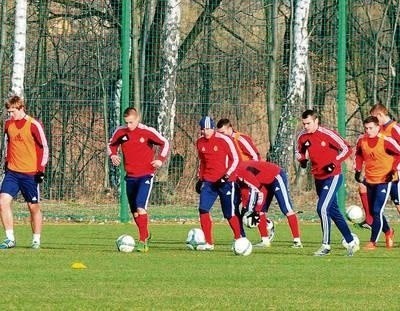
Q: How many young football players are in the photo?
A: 8